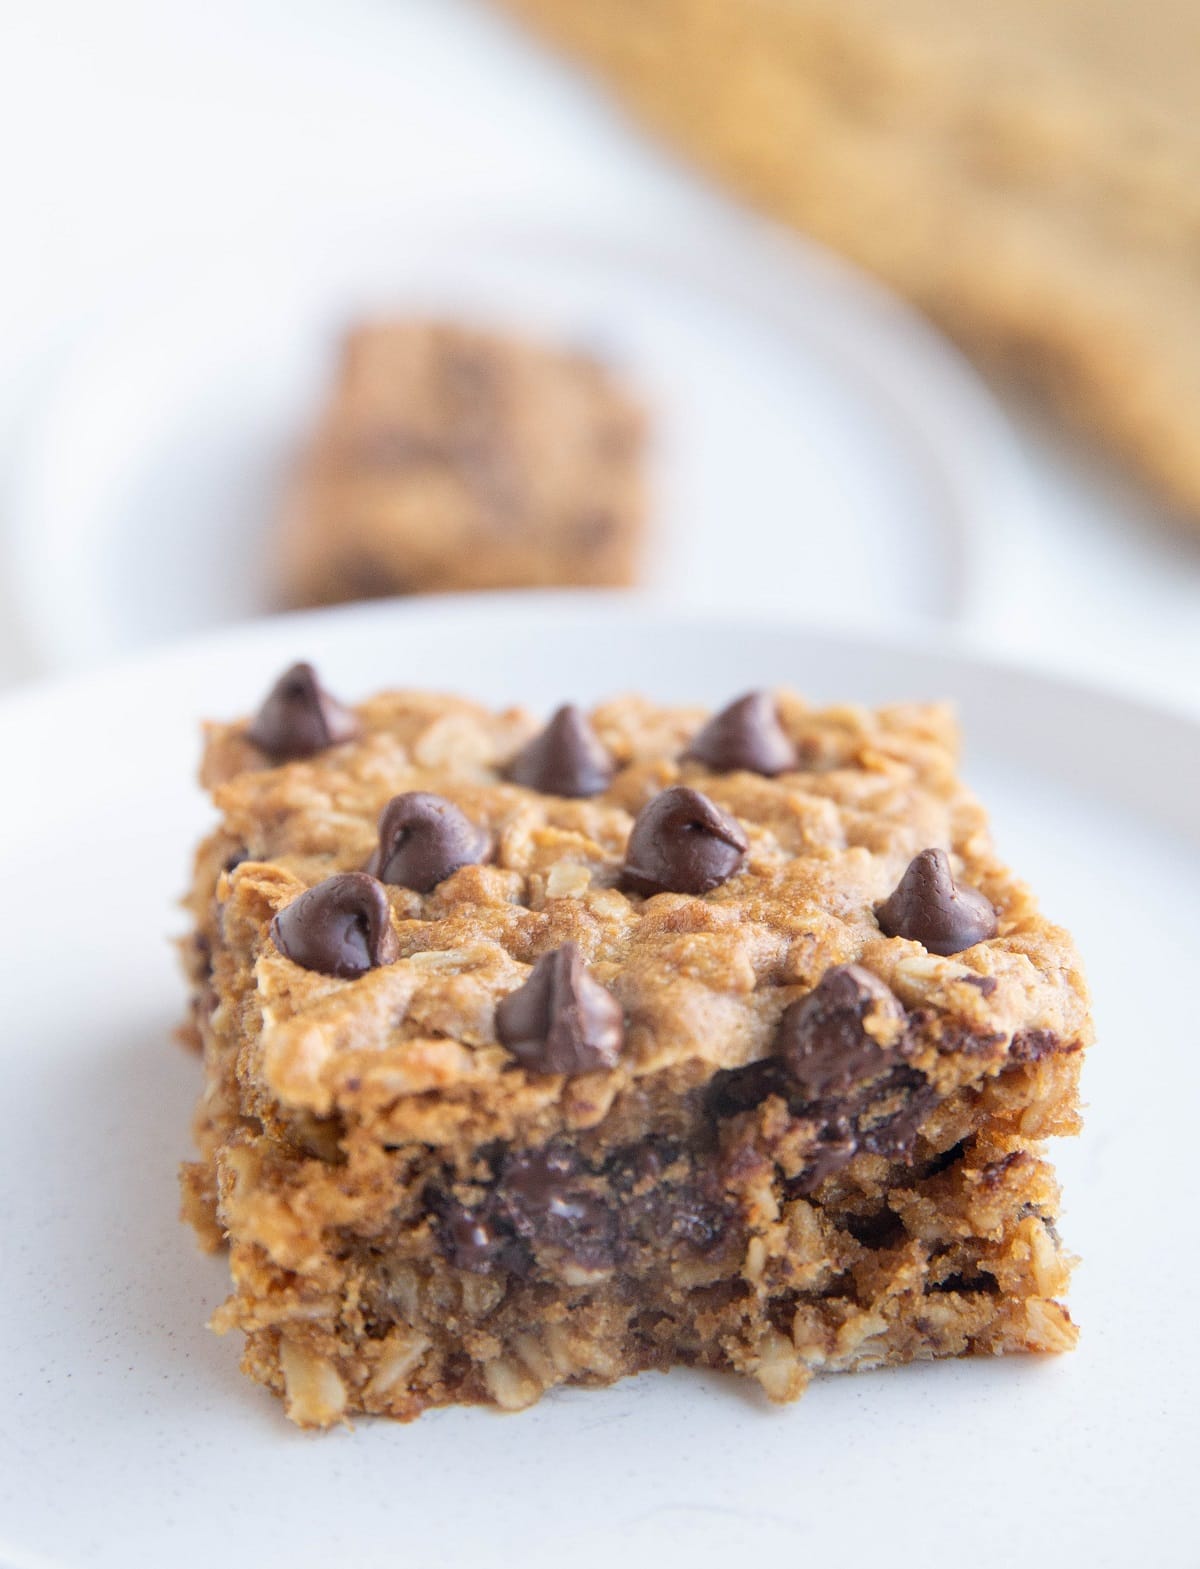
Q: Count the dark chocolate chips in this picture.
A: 9